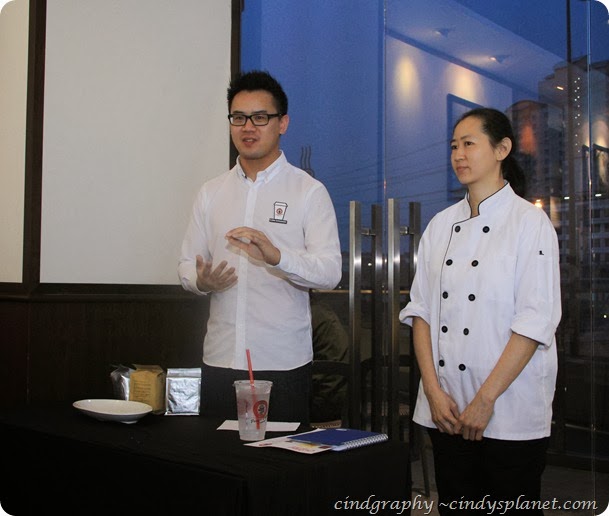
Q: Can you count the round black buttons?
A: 10